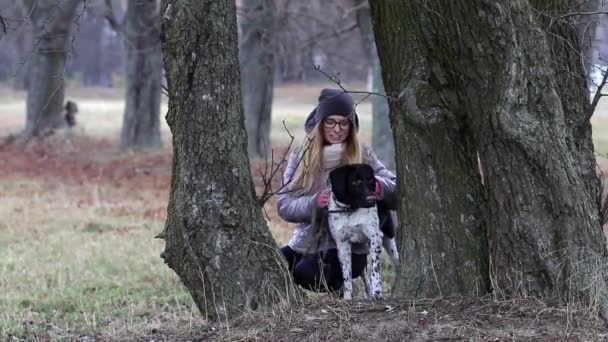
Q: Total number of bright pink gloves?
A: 2